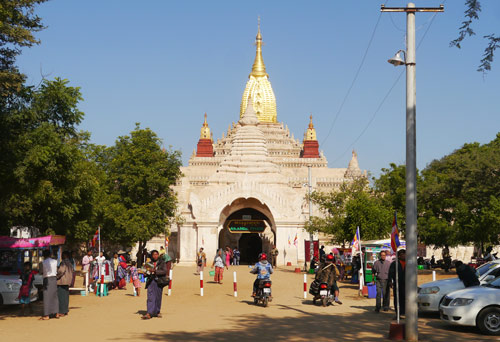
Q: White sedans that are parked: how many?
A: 2